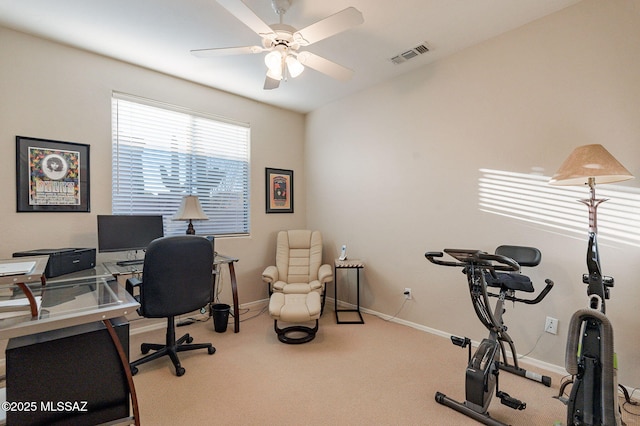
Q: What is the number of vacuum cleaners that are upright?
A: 1